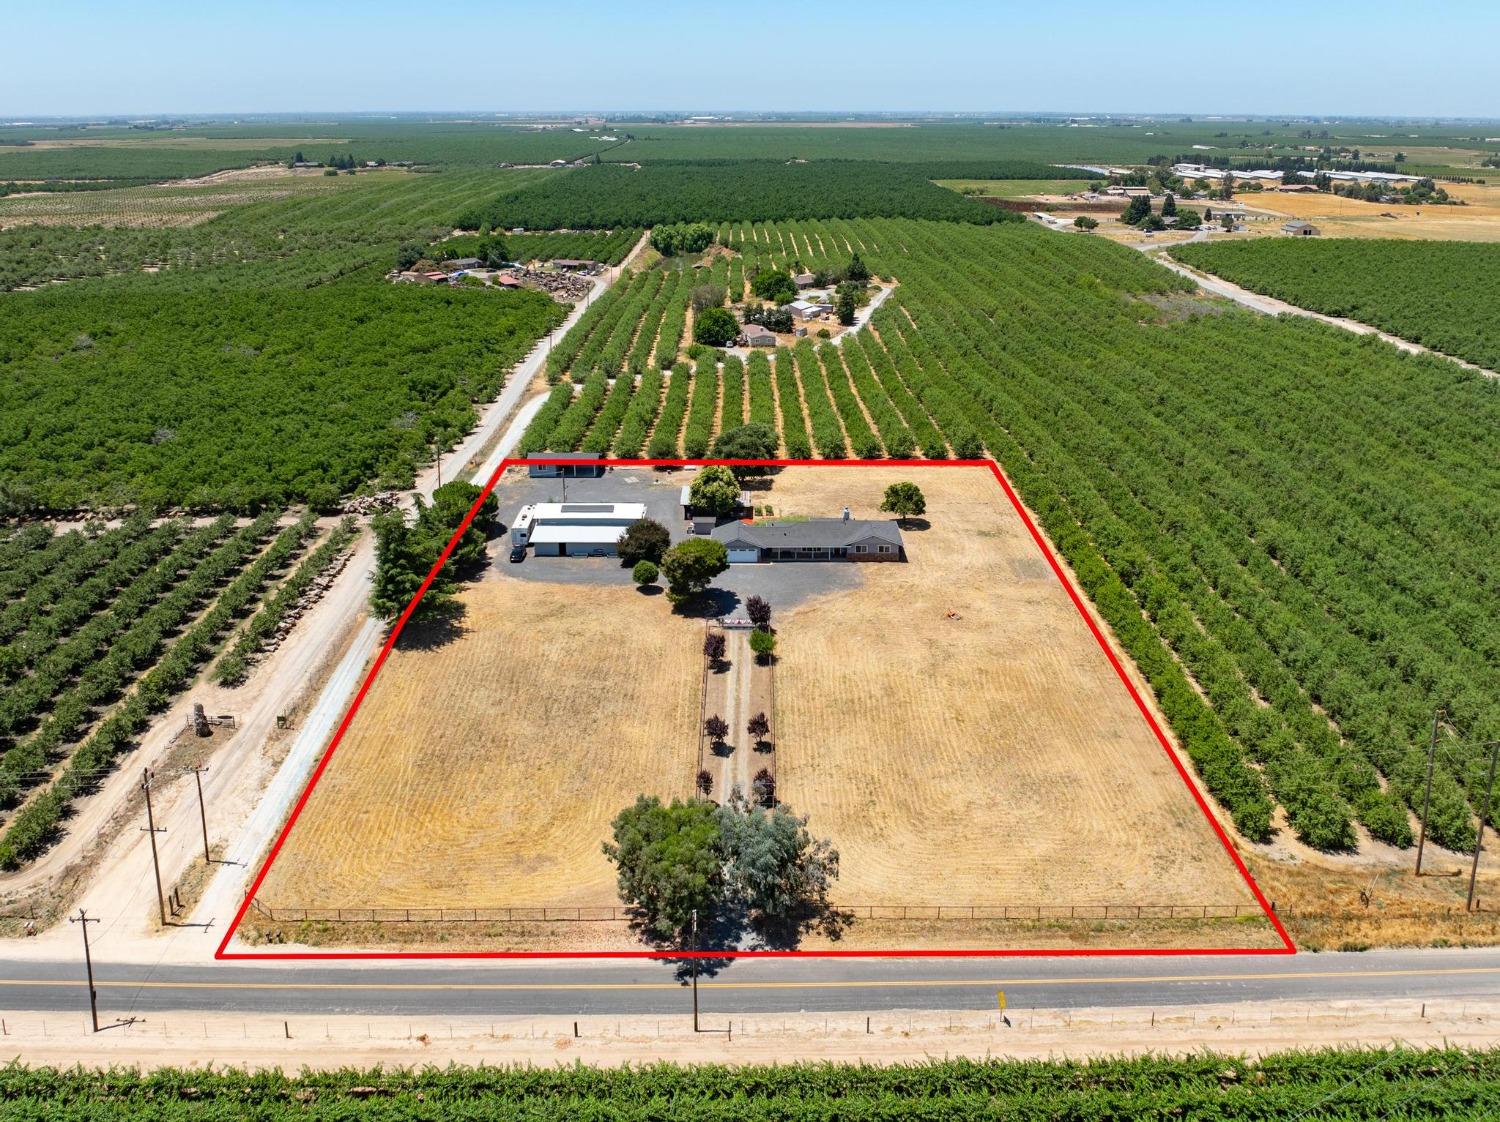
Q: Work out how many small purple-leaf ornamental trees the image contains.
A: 6